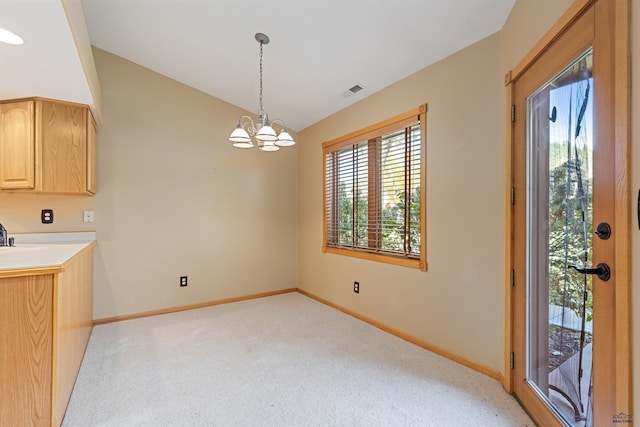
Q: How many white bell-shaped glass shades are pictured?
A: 5